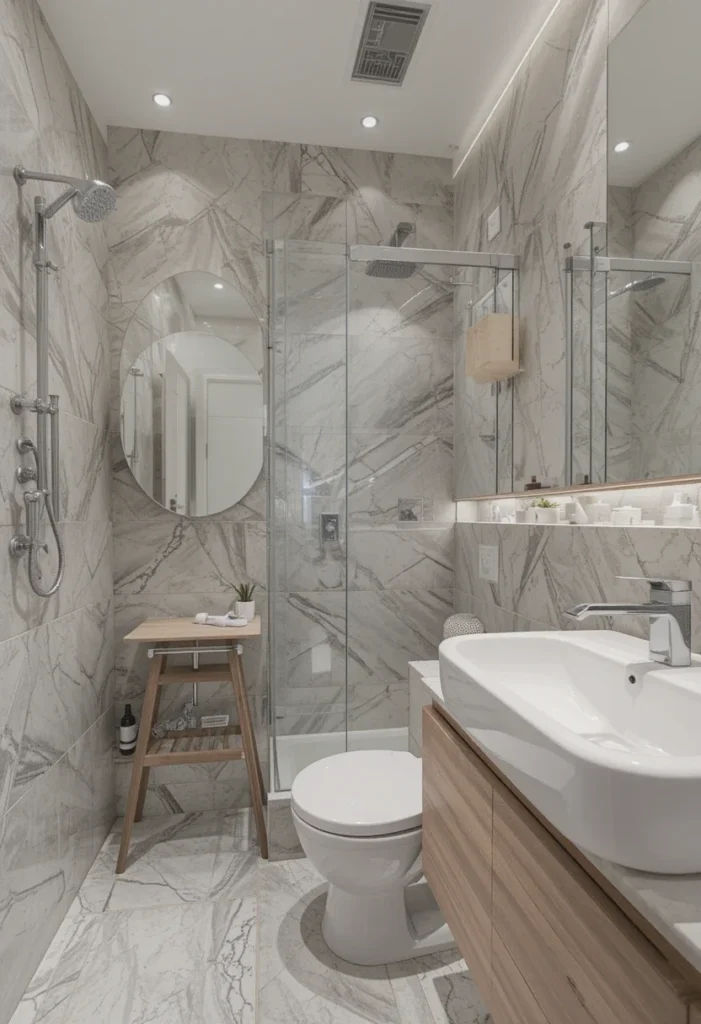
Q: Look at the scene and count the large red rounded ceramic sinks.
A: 0